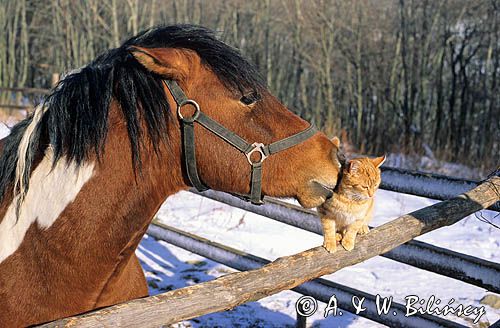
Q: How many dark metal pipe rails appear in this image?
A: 3